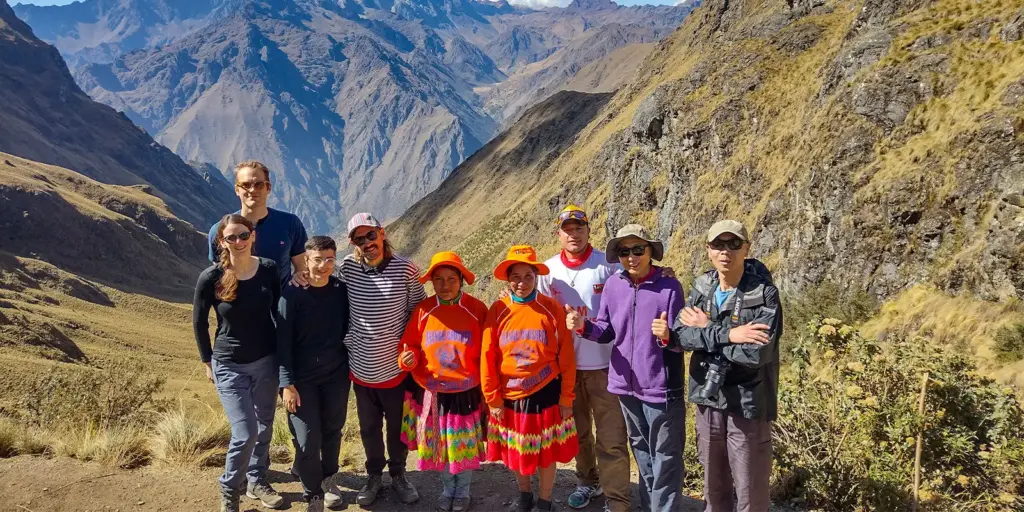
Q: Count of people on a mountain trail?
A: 9